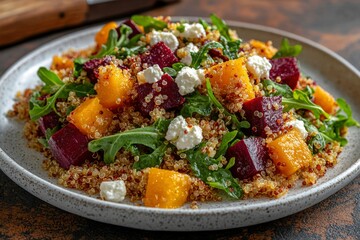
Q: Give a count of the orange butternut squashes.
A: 9